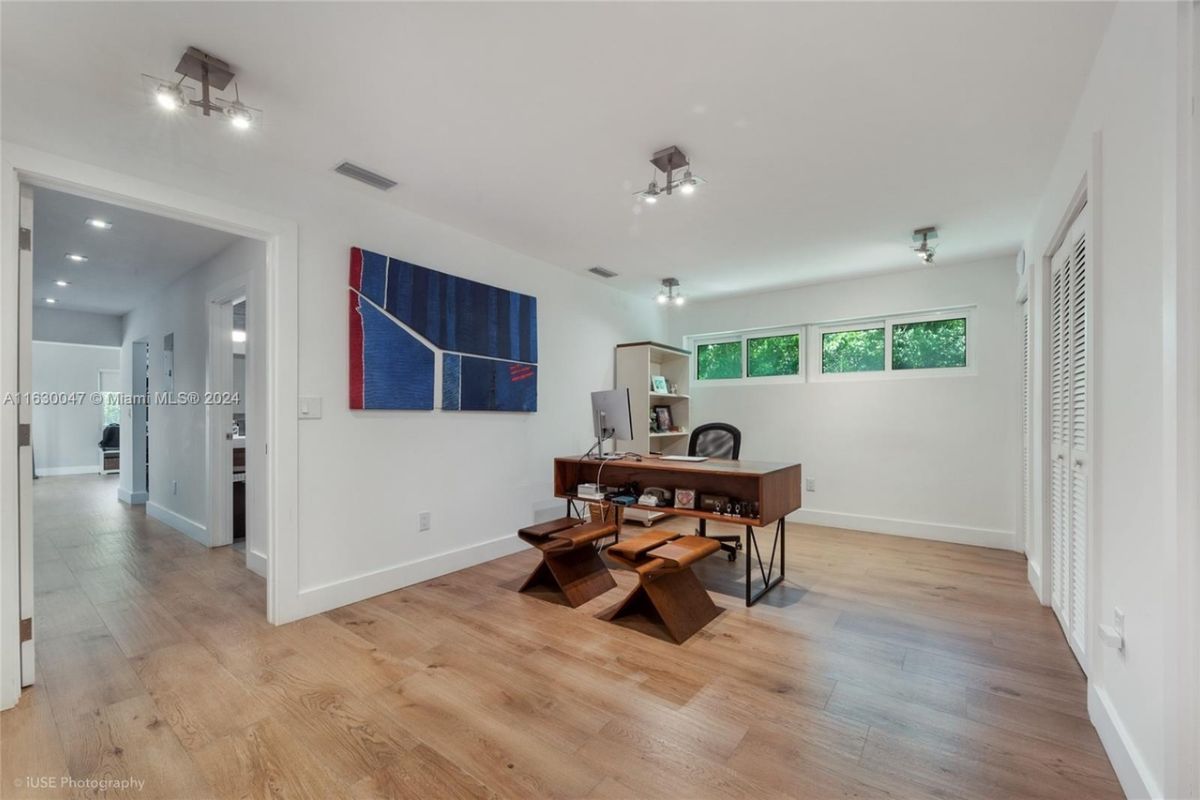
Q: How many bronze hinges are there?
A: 3